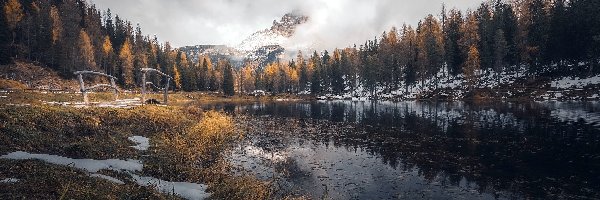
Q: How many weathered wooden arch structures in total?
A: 2